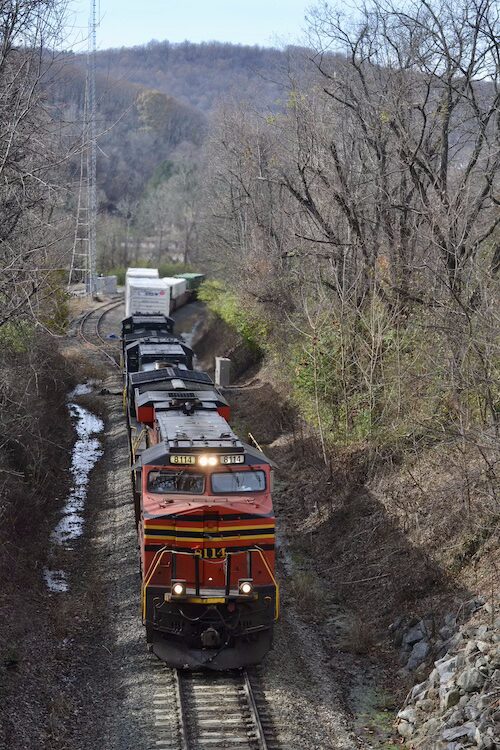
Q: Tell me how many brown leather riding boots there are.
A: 0